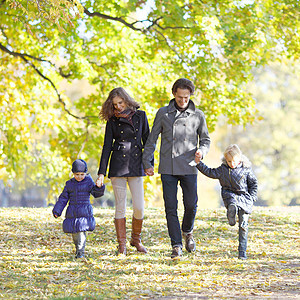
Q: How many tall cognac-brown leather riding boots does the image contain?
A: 2